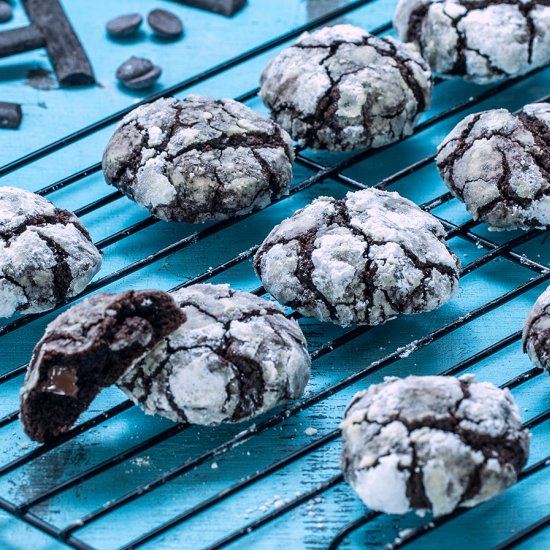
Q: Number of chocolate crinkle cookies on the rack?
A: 10